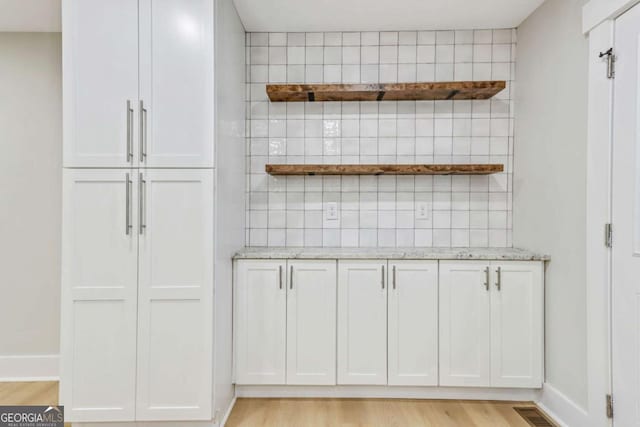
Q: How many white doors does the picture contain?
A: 11